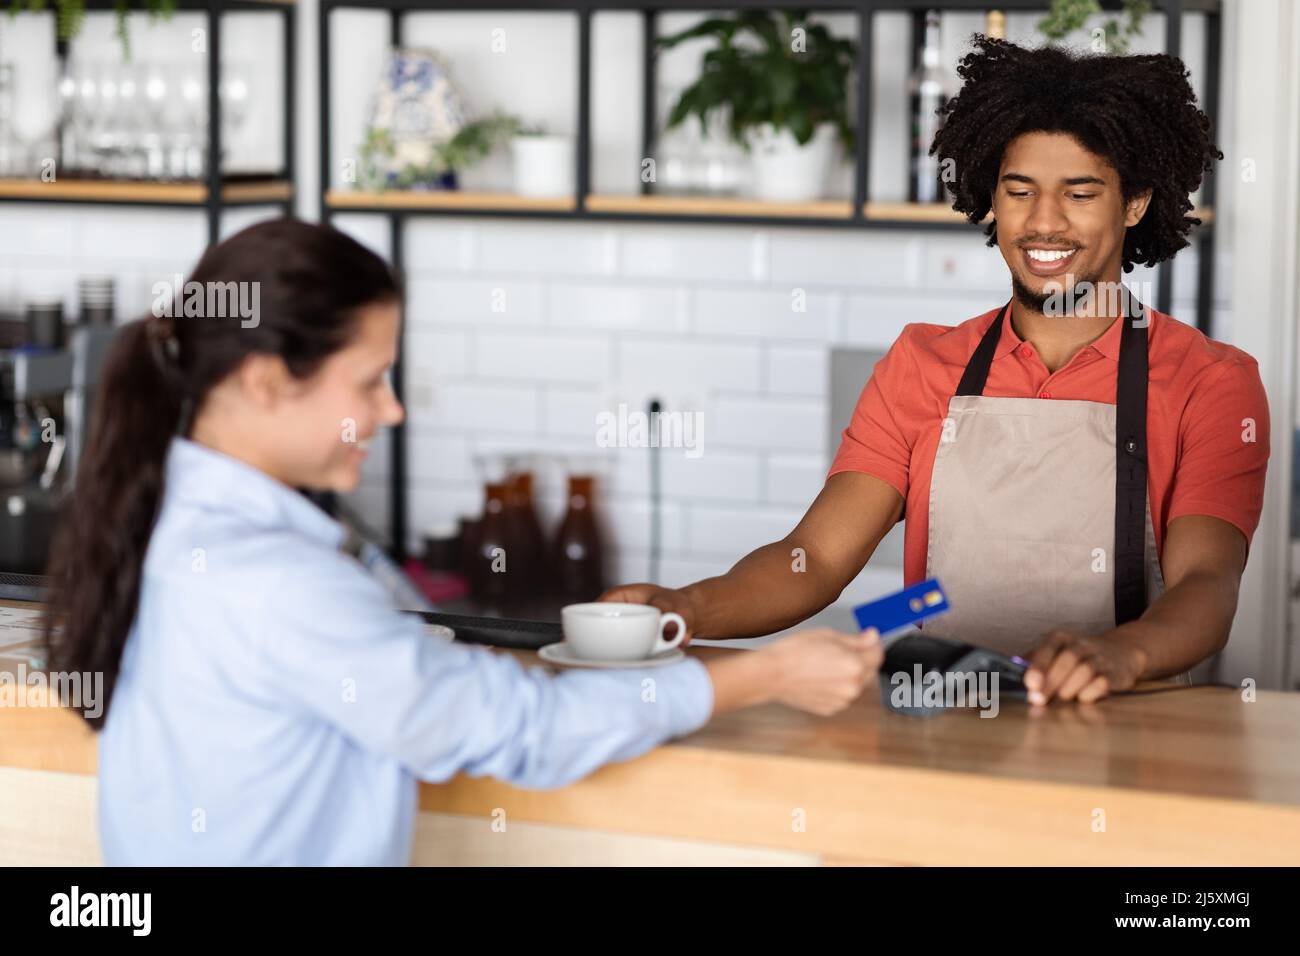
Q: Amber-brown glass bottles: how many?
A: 3